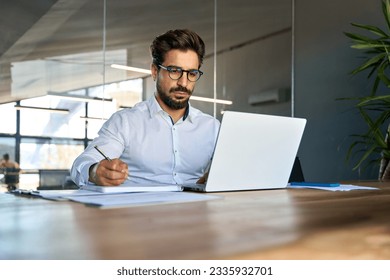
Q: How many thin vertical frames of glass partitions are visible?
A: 3